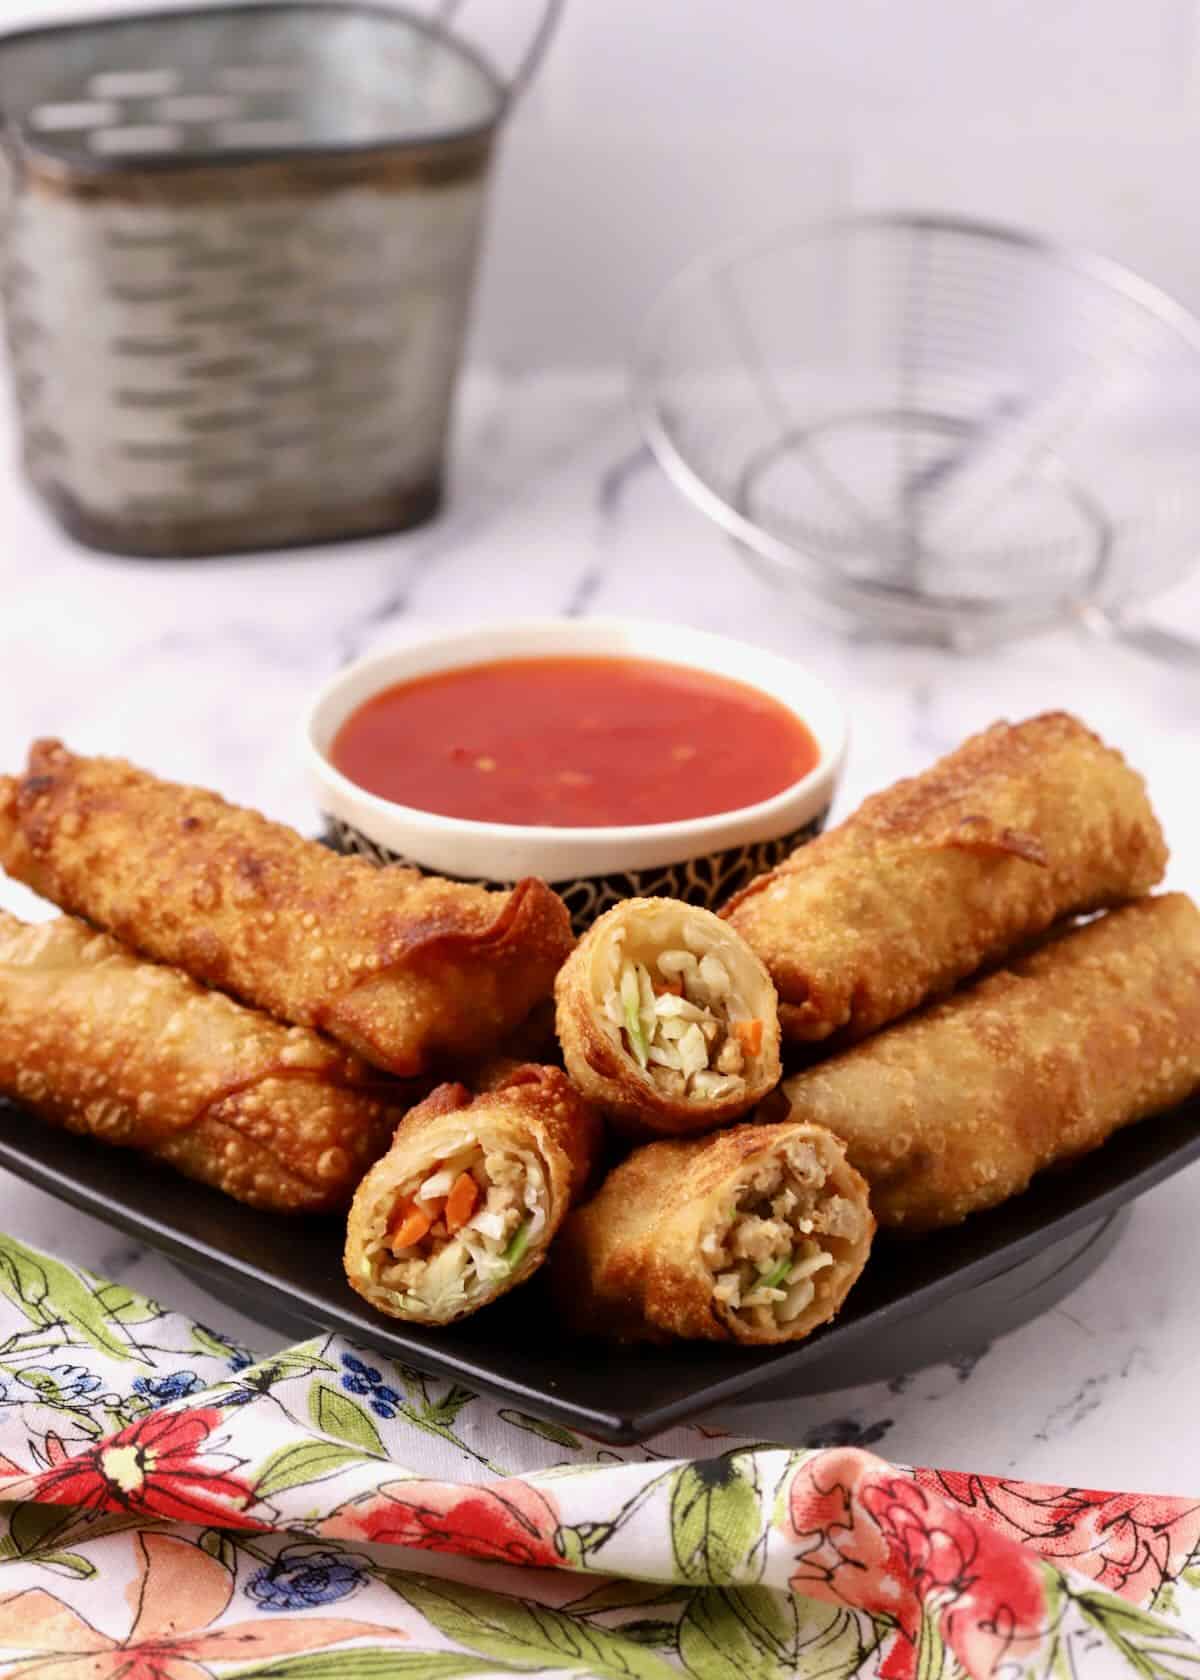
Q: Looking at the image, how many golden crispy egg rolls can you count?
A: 7